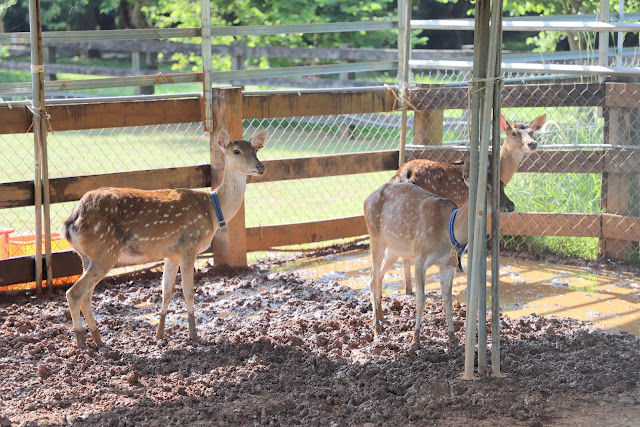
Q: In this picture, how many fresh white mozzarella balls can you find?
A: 0